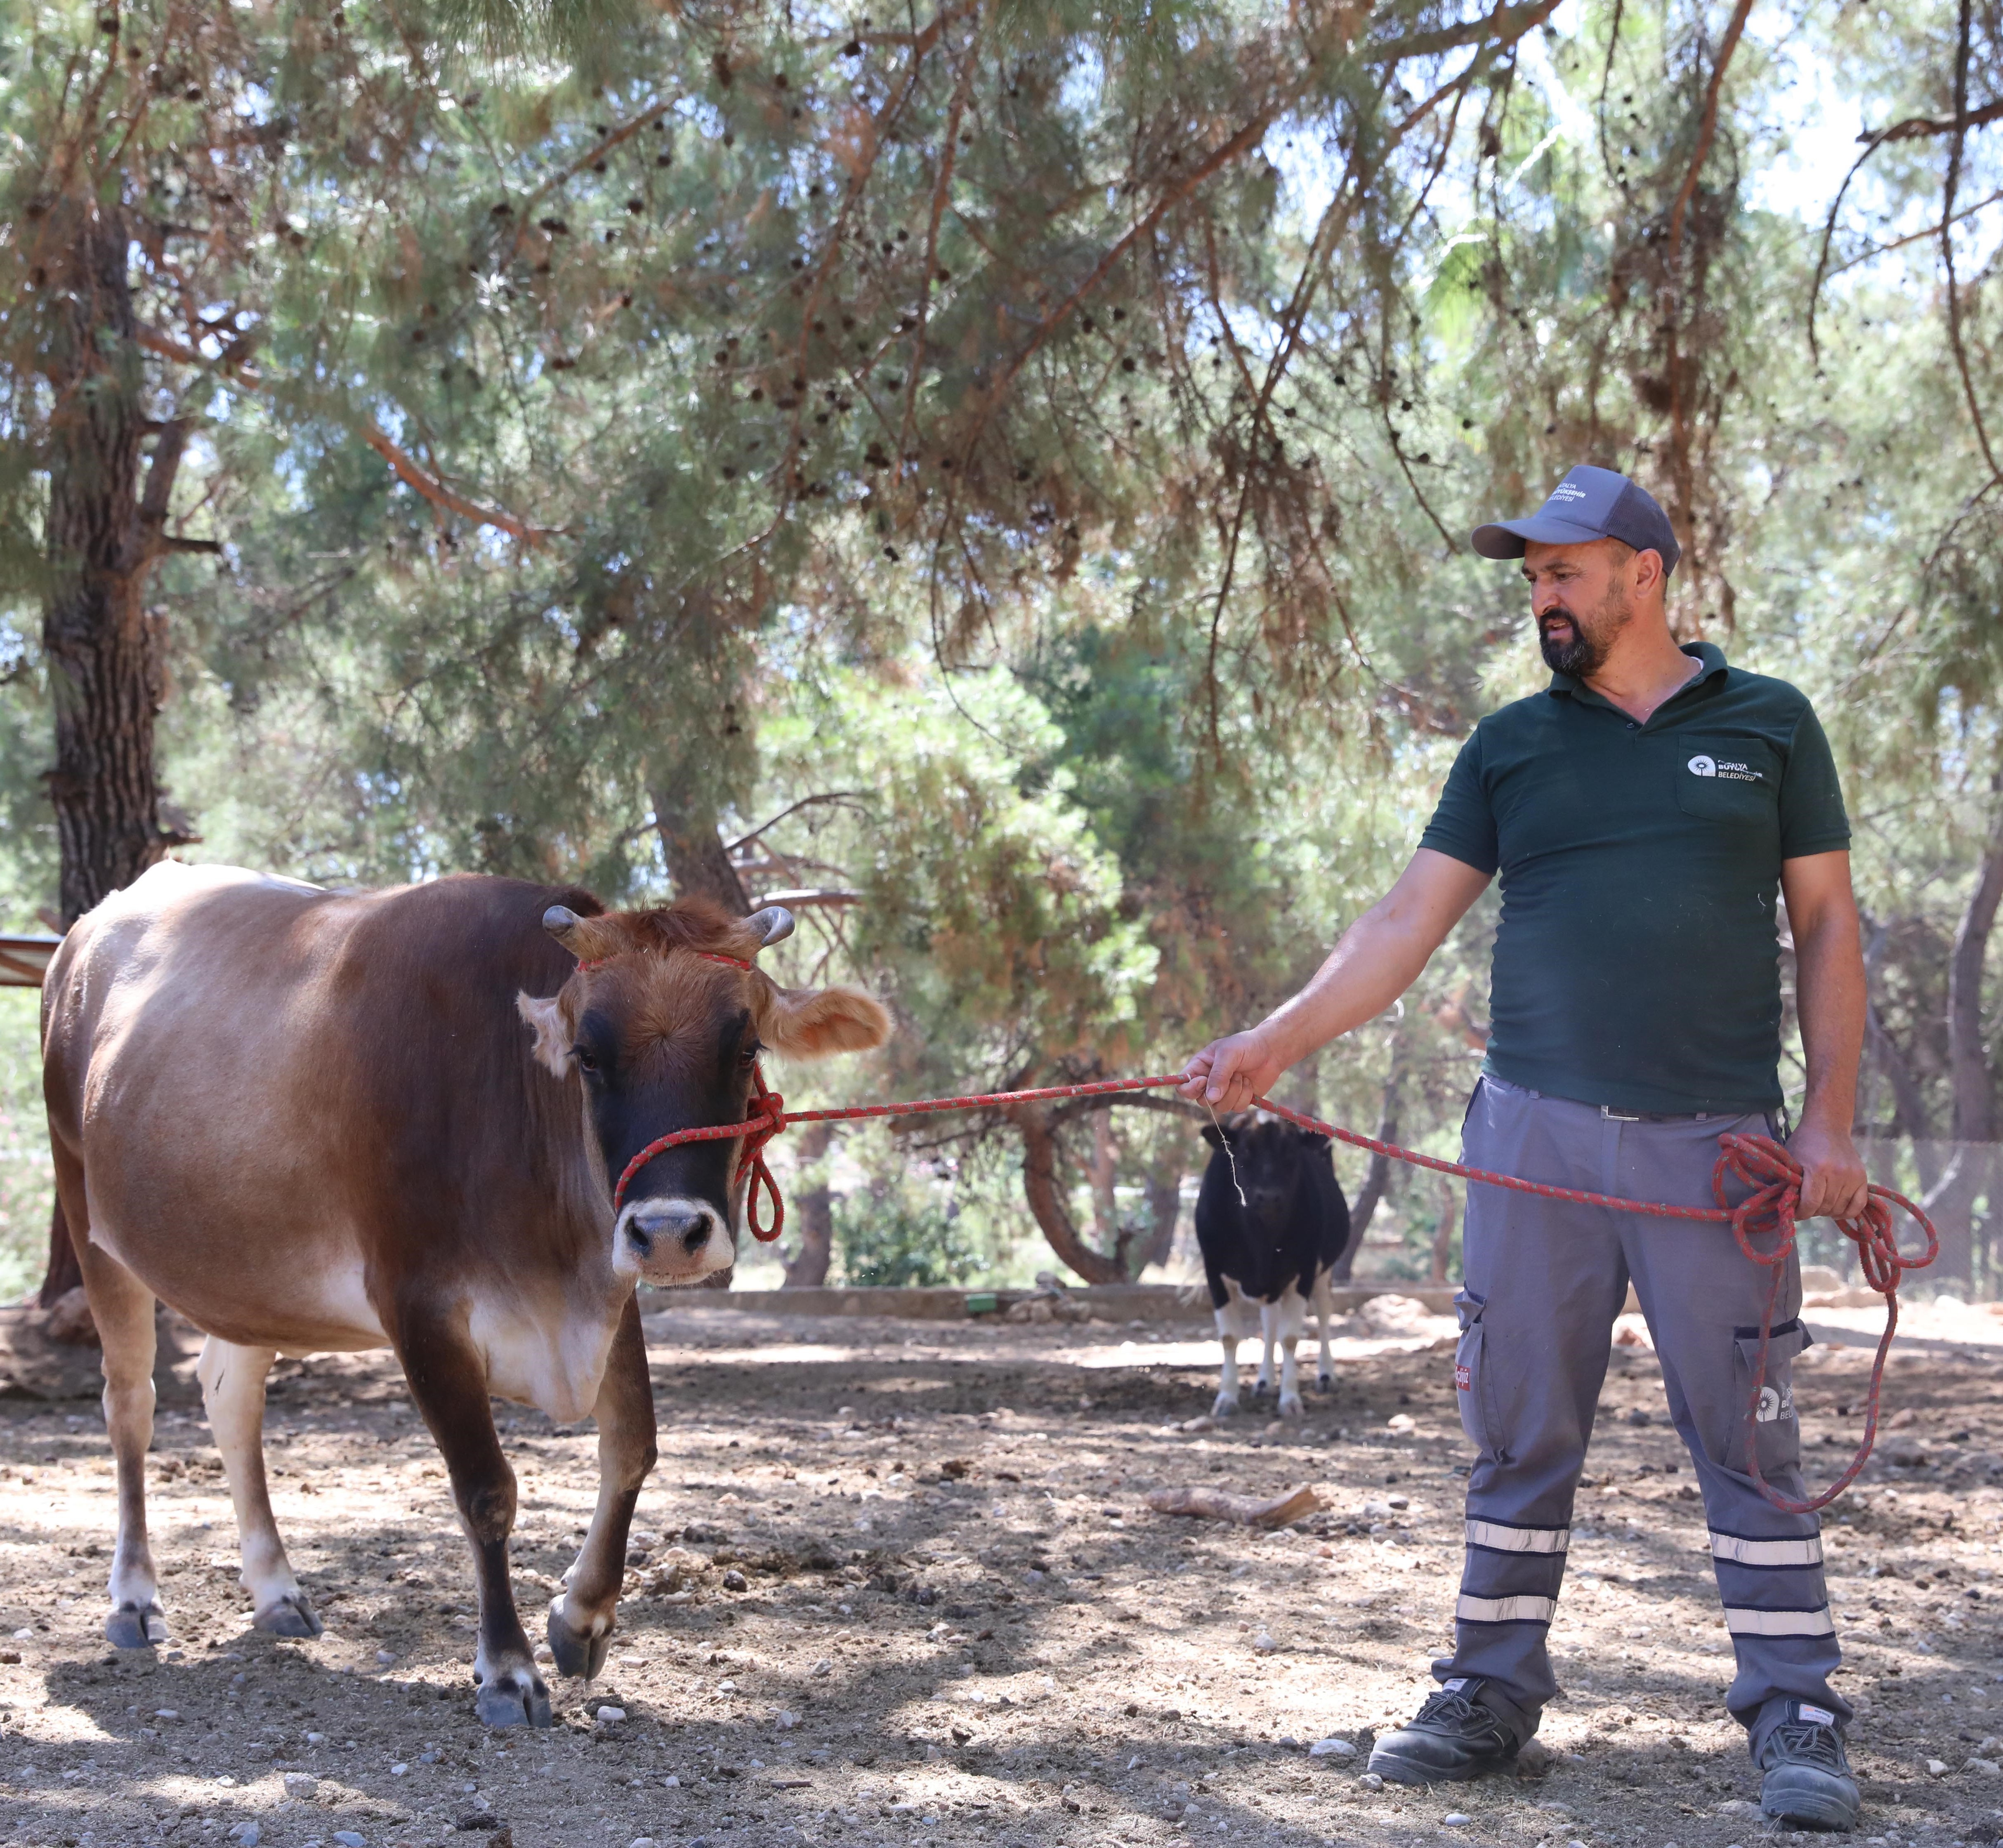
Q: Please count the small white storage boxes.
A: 0